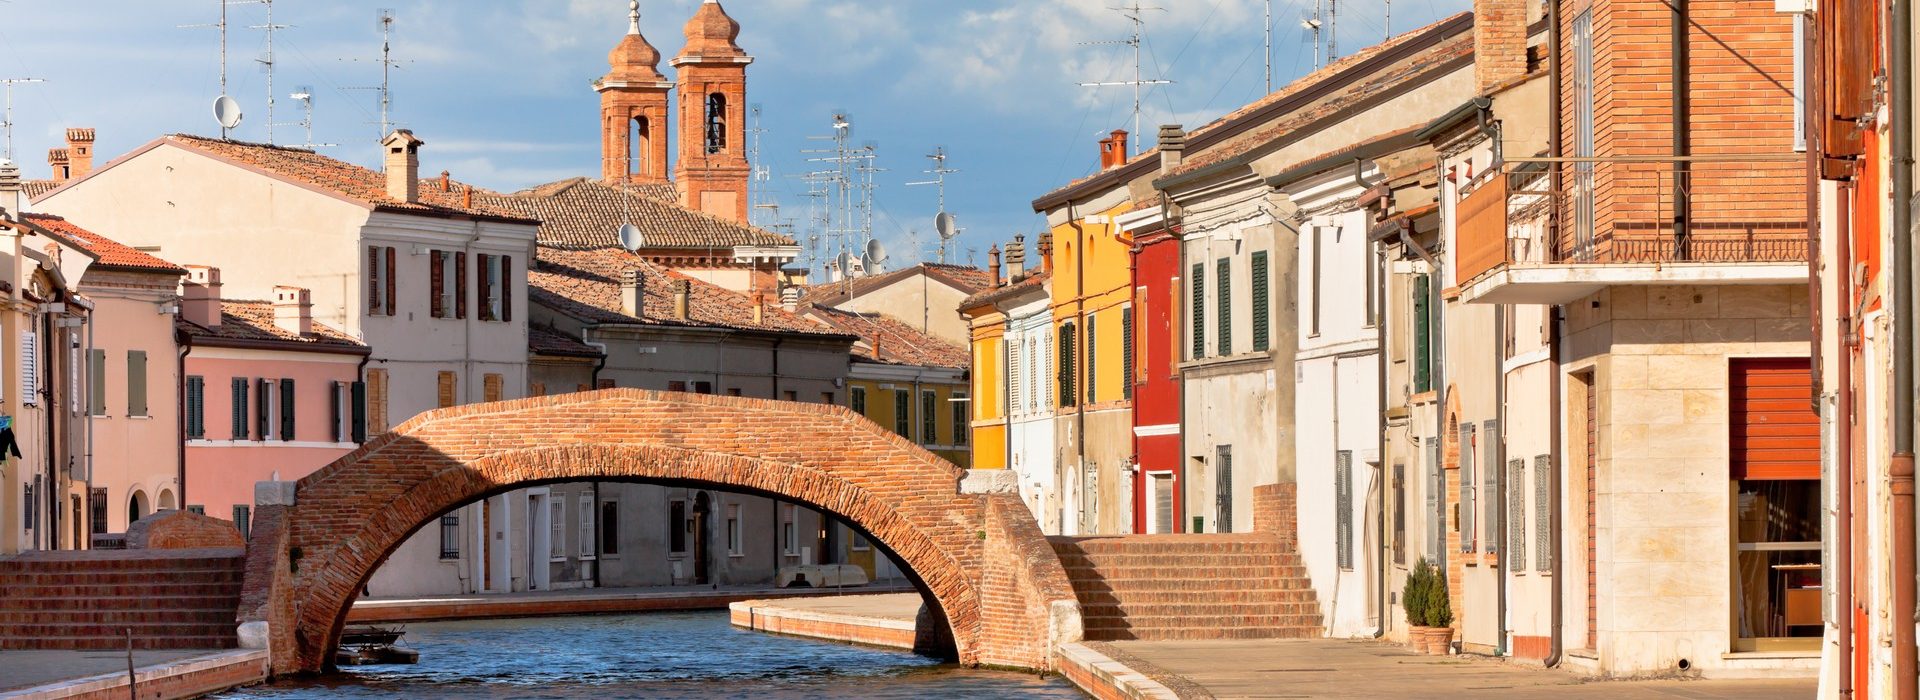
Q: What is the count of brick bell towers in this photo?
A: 2